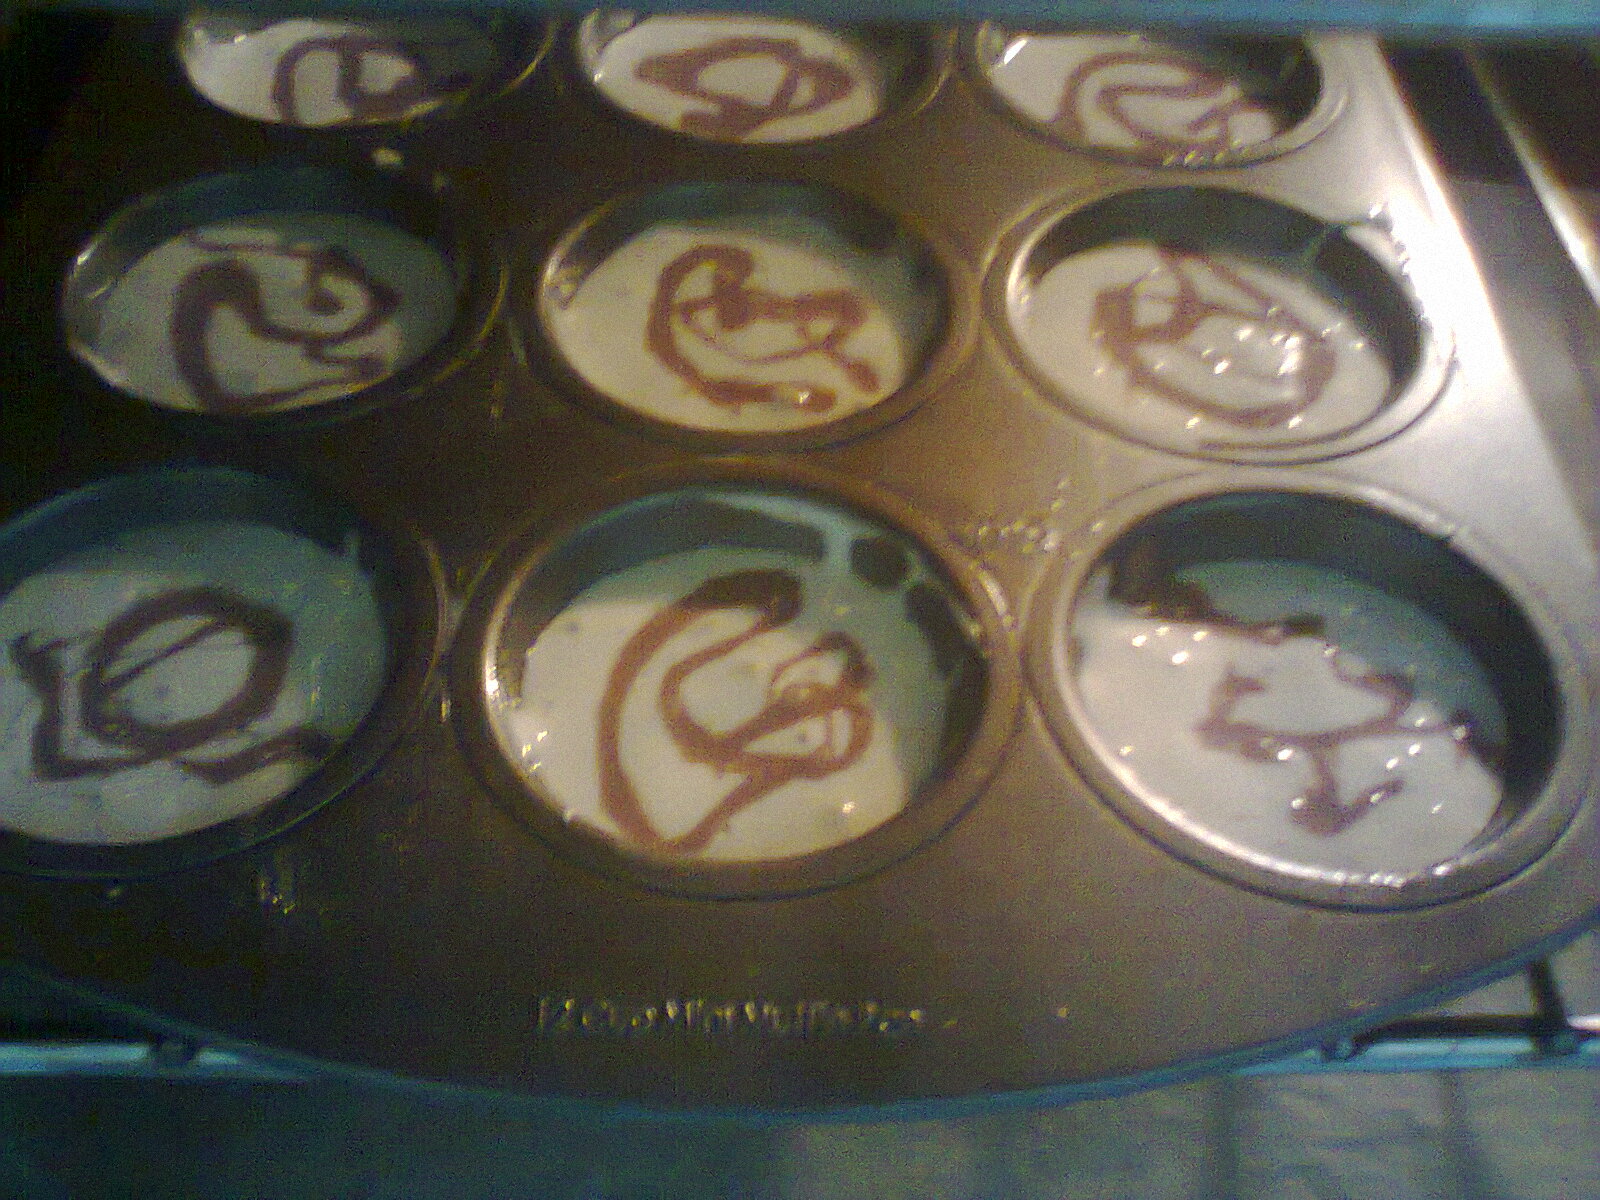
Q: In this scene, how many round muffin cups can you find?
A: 9